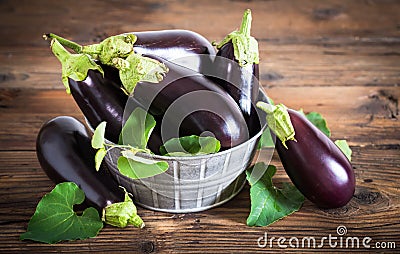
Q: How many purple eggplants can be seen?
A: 6